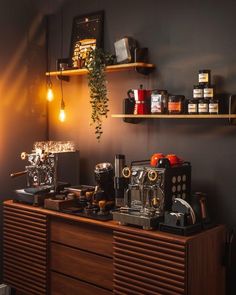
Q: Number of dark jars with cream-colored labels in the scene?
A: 6